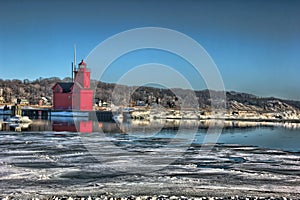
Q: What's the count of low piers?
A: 1